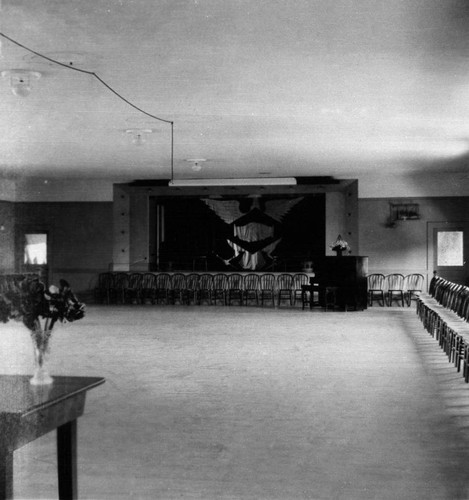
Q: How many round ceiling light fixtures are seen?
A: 3